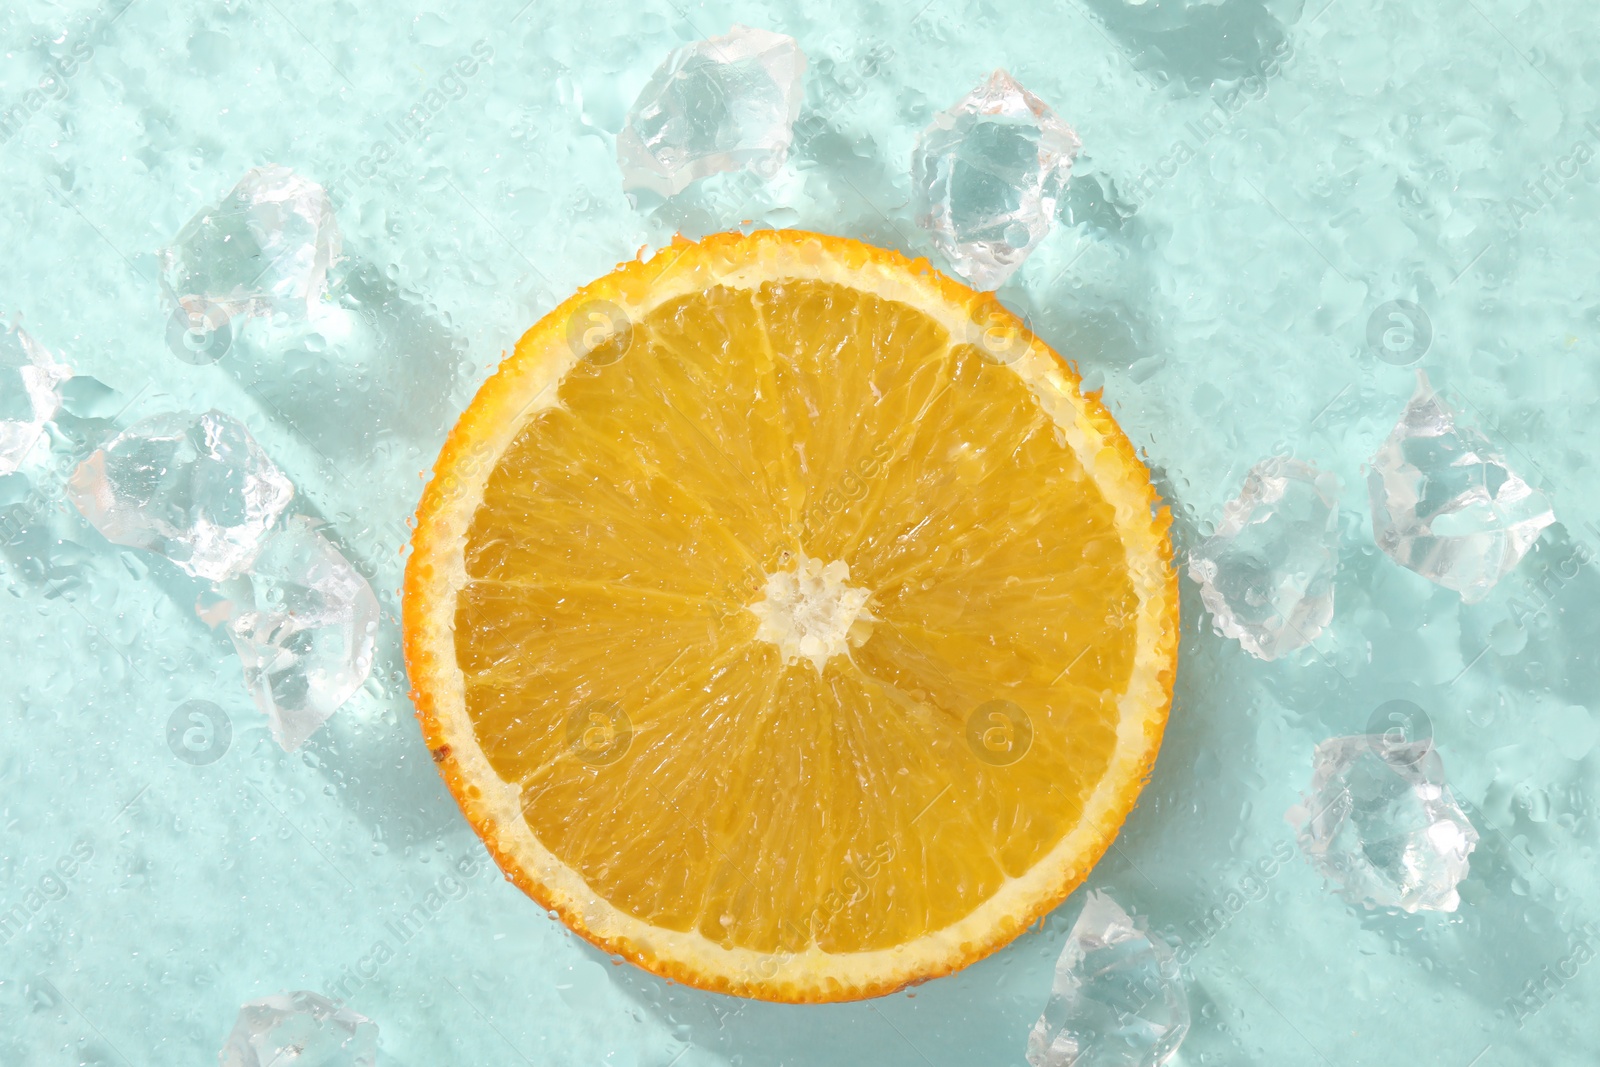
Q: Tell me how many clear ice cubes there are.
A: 11